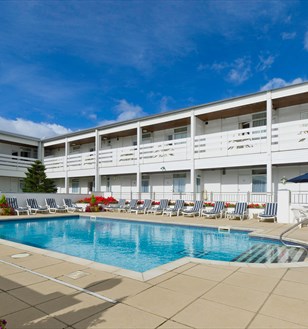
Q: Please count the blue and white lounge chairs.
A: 13